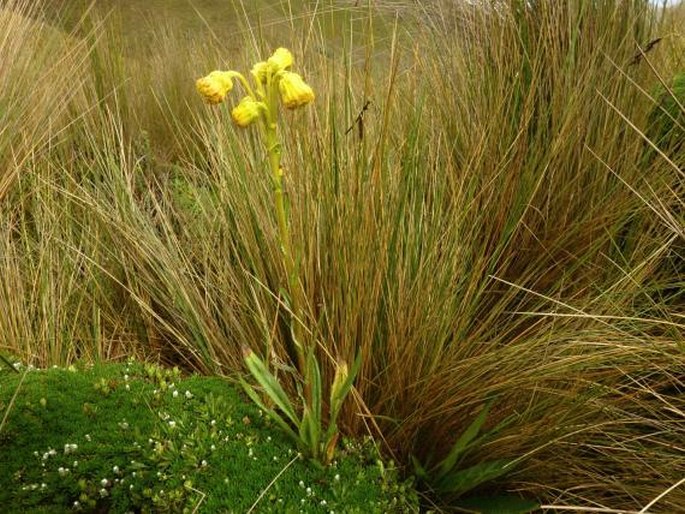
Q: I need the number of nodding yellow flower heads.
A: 5